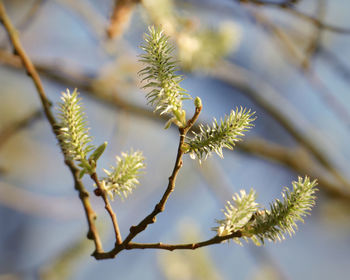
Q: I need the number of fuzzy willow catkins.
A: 6